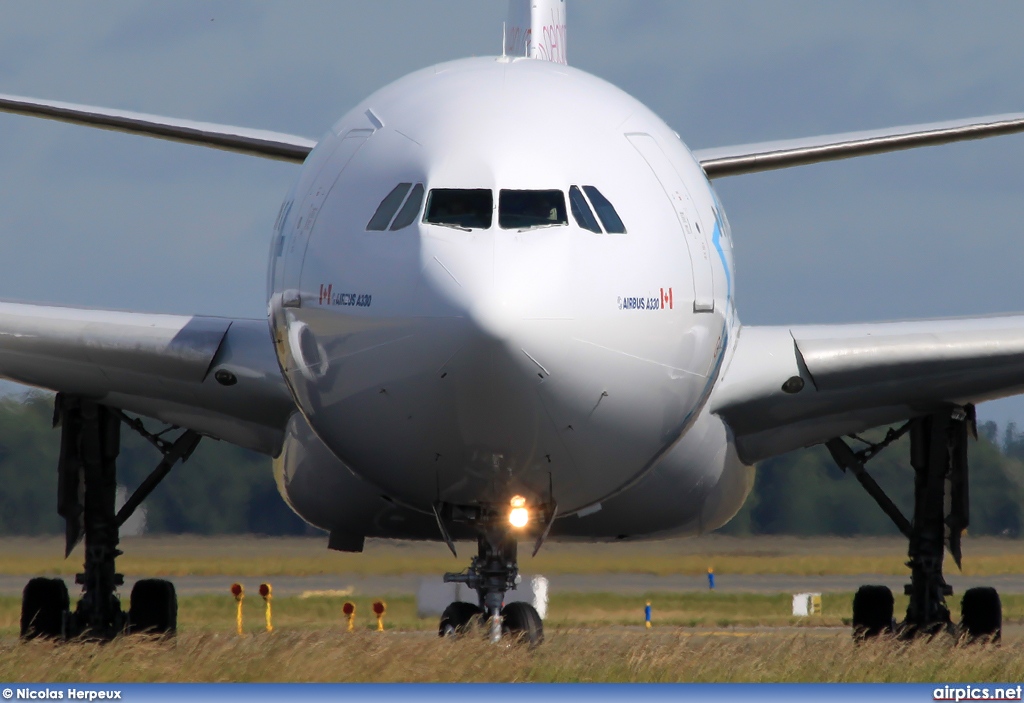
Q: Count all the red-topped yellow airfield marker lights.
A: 4